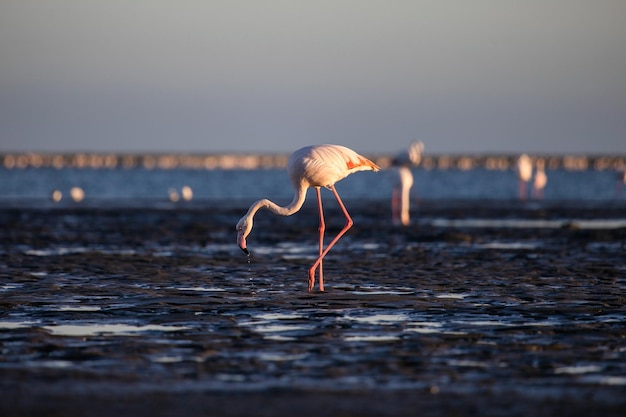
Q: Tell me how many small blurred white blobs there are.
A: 4